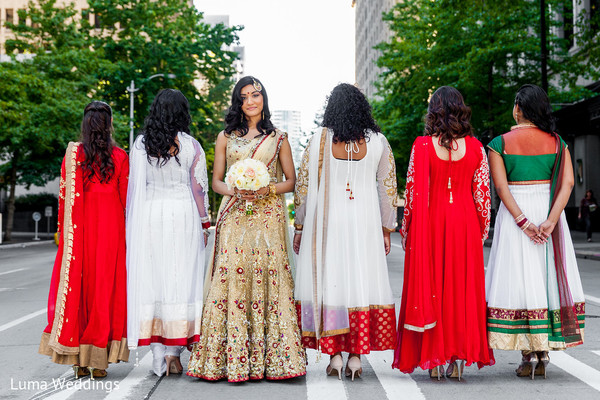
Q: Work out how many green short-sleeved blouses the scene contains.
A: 1